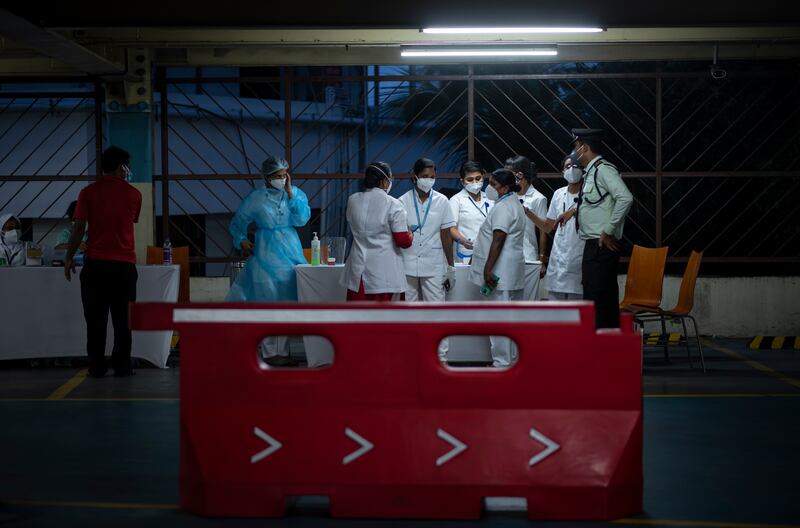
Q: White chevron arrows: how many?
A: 4